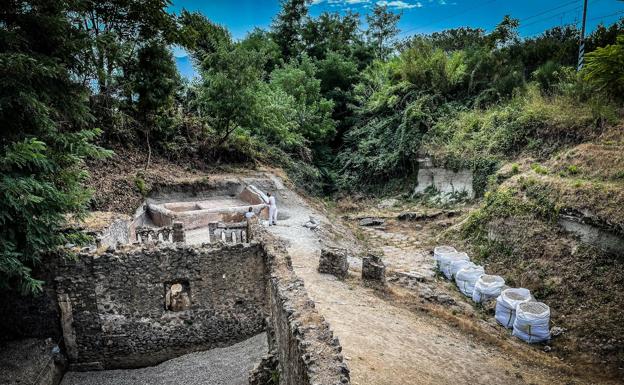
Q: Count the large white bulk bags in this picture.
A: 6